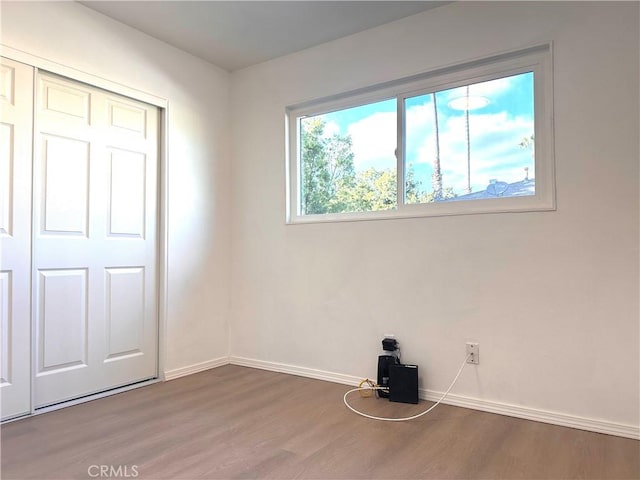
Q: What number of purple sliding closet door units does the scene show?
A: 0